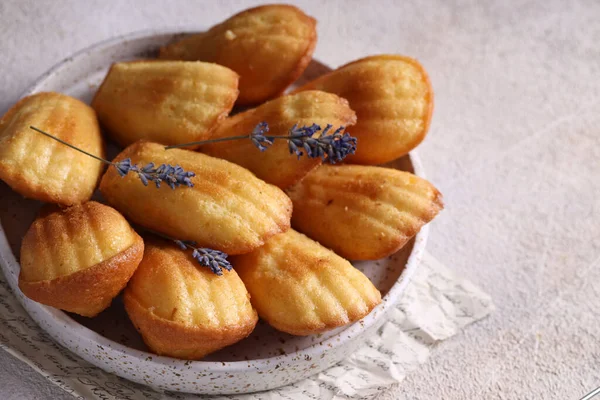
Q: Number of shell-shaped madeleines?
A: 10